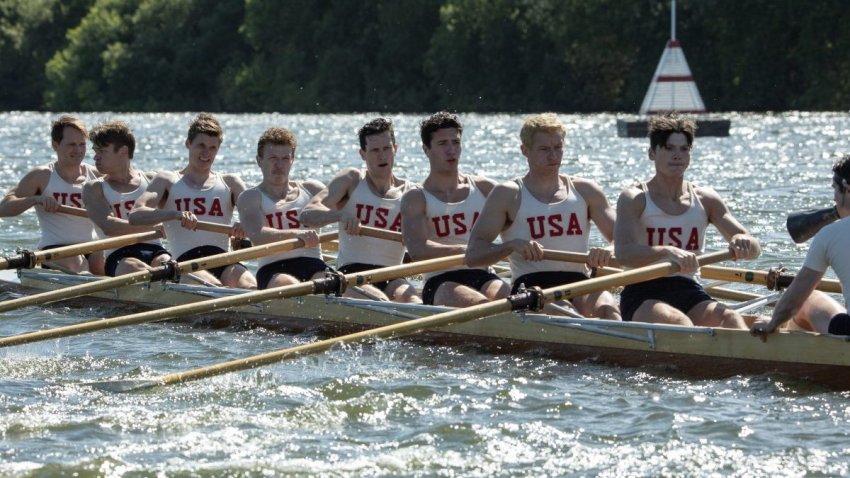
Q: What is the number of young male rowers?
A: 8